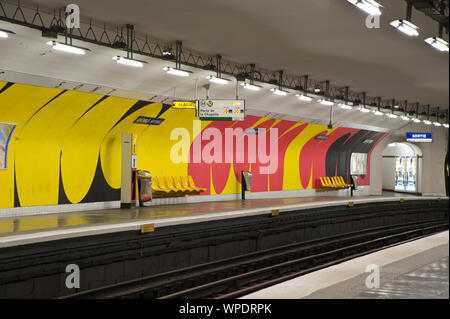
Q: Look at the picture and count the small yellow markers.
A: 5